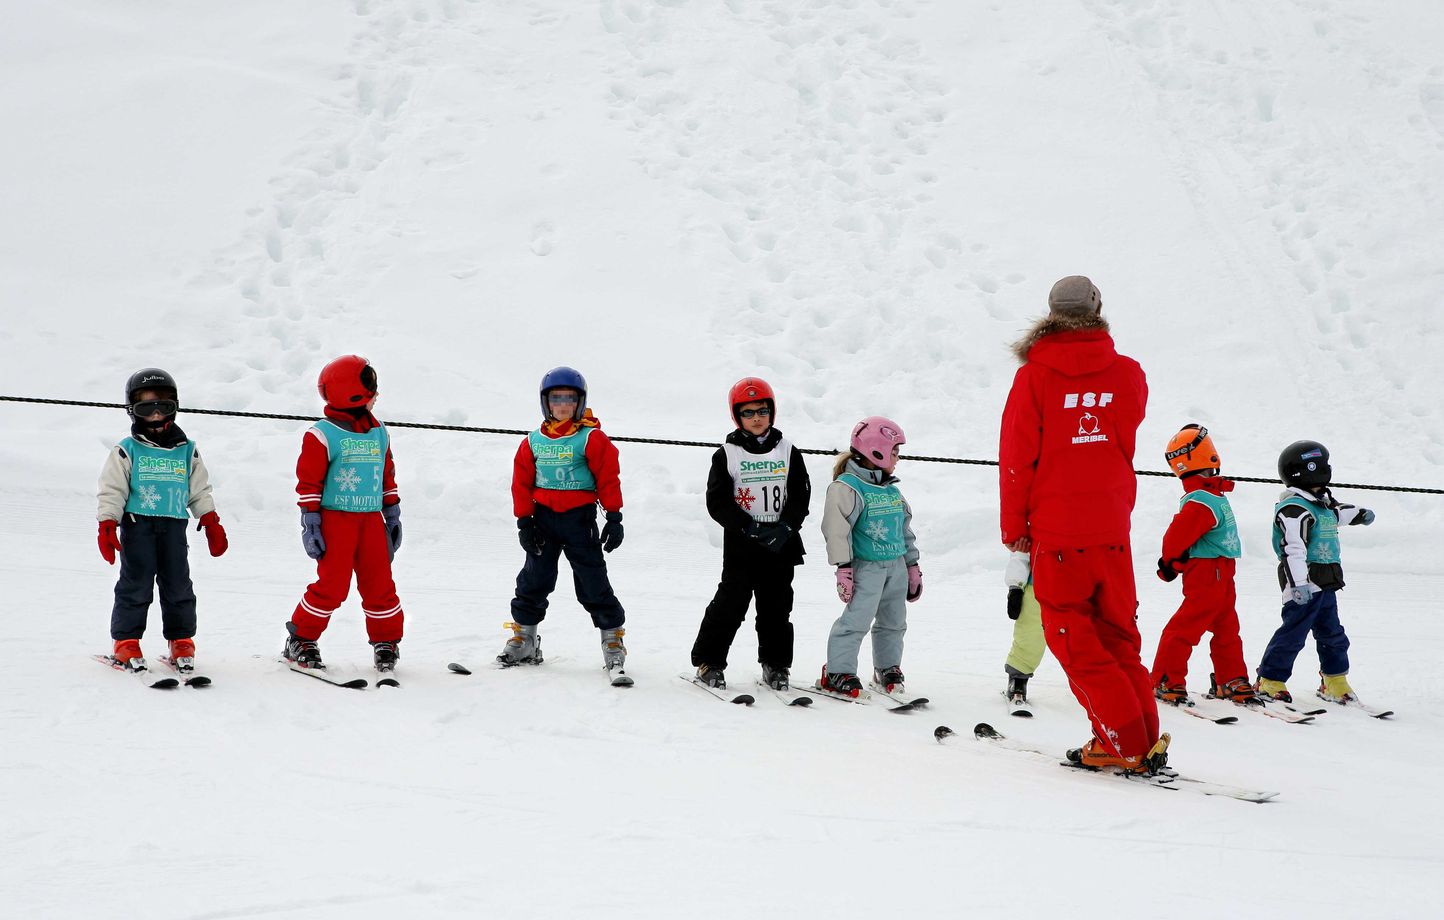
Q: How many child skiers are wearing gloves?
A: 8